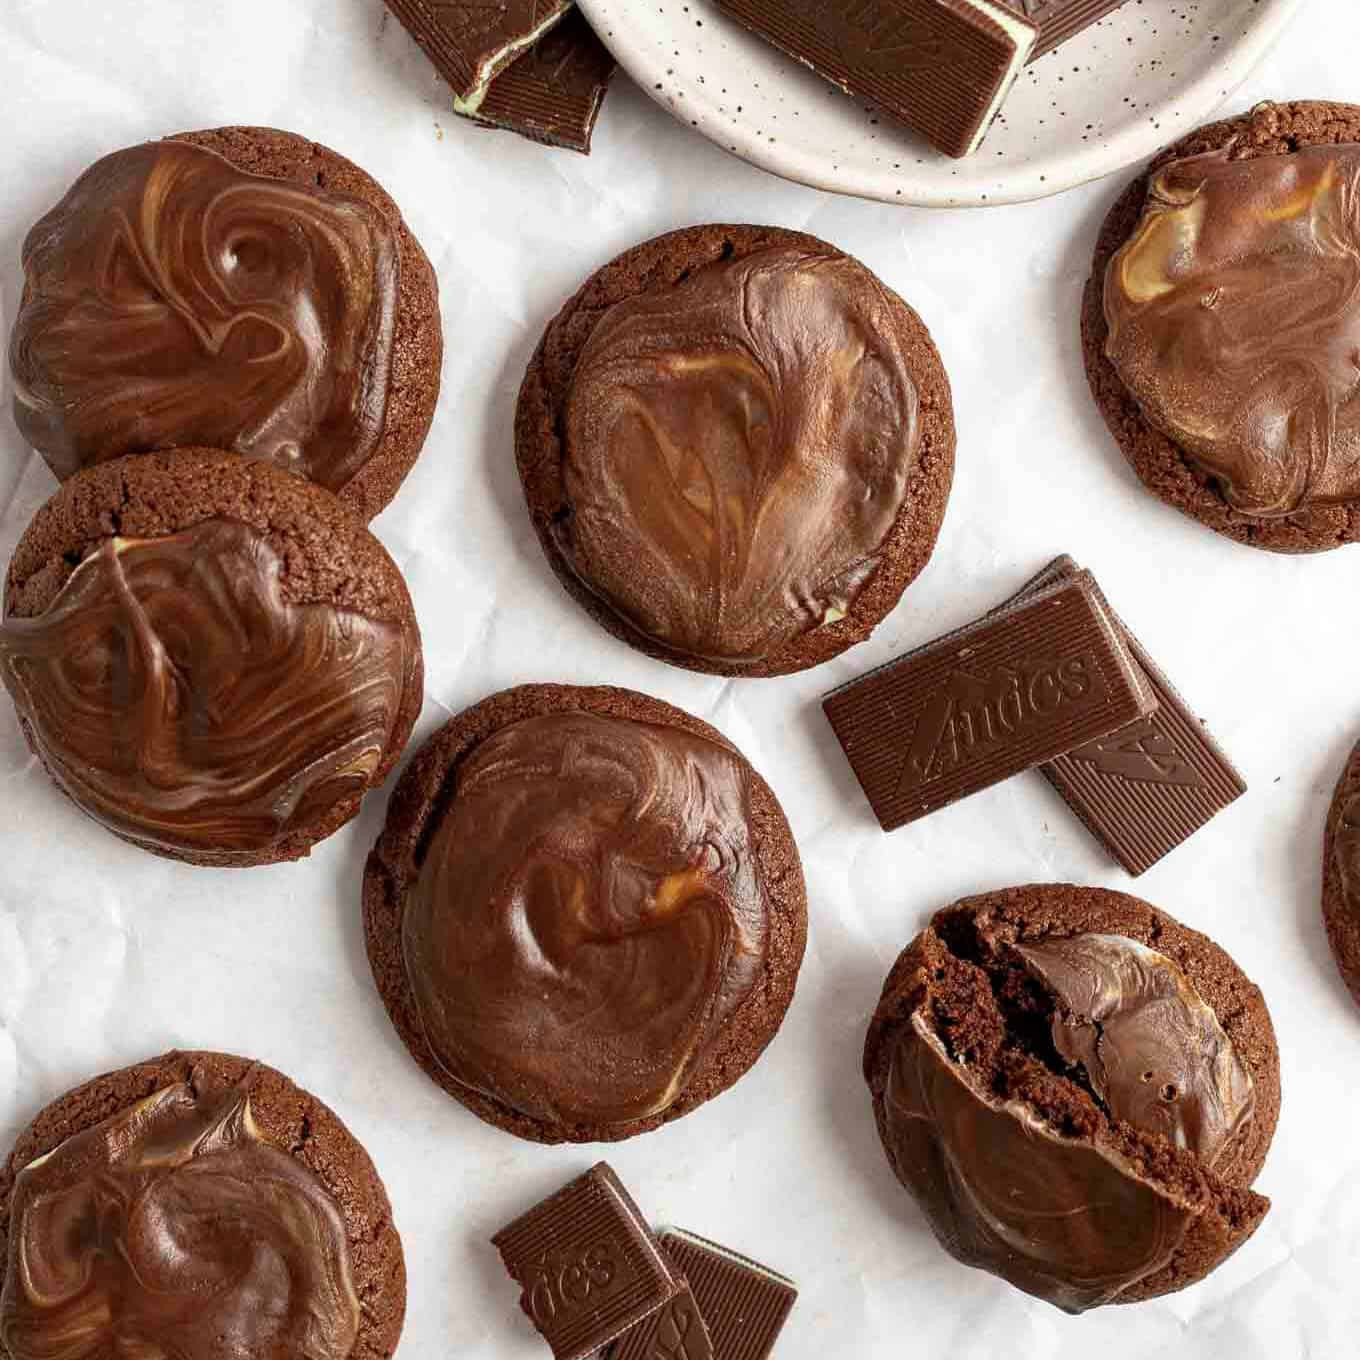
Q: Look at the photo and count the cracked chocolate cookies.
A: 1